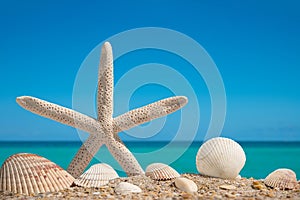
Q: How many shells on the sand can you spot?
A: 7